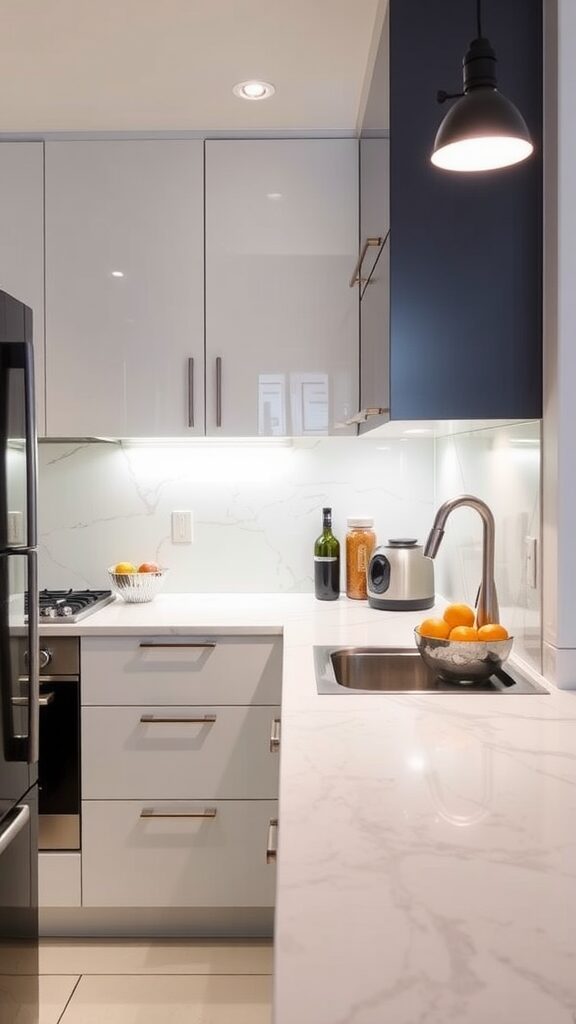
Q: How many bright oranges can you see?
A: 4